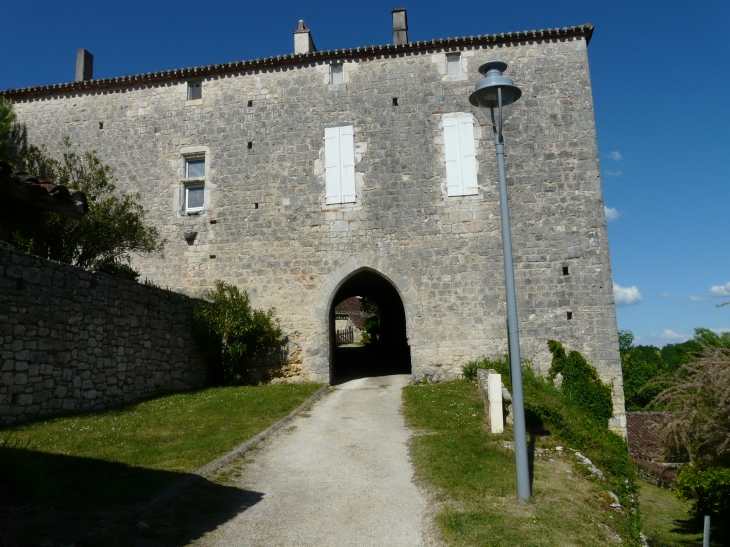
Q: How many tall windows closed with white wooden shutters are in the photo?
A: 2